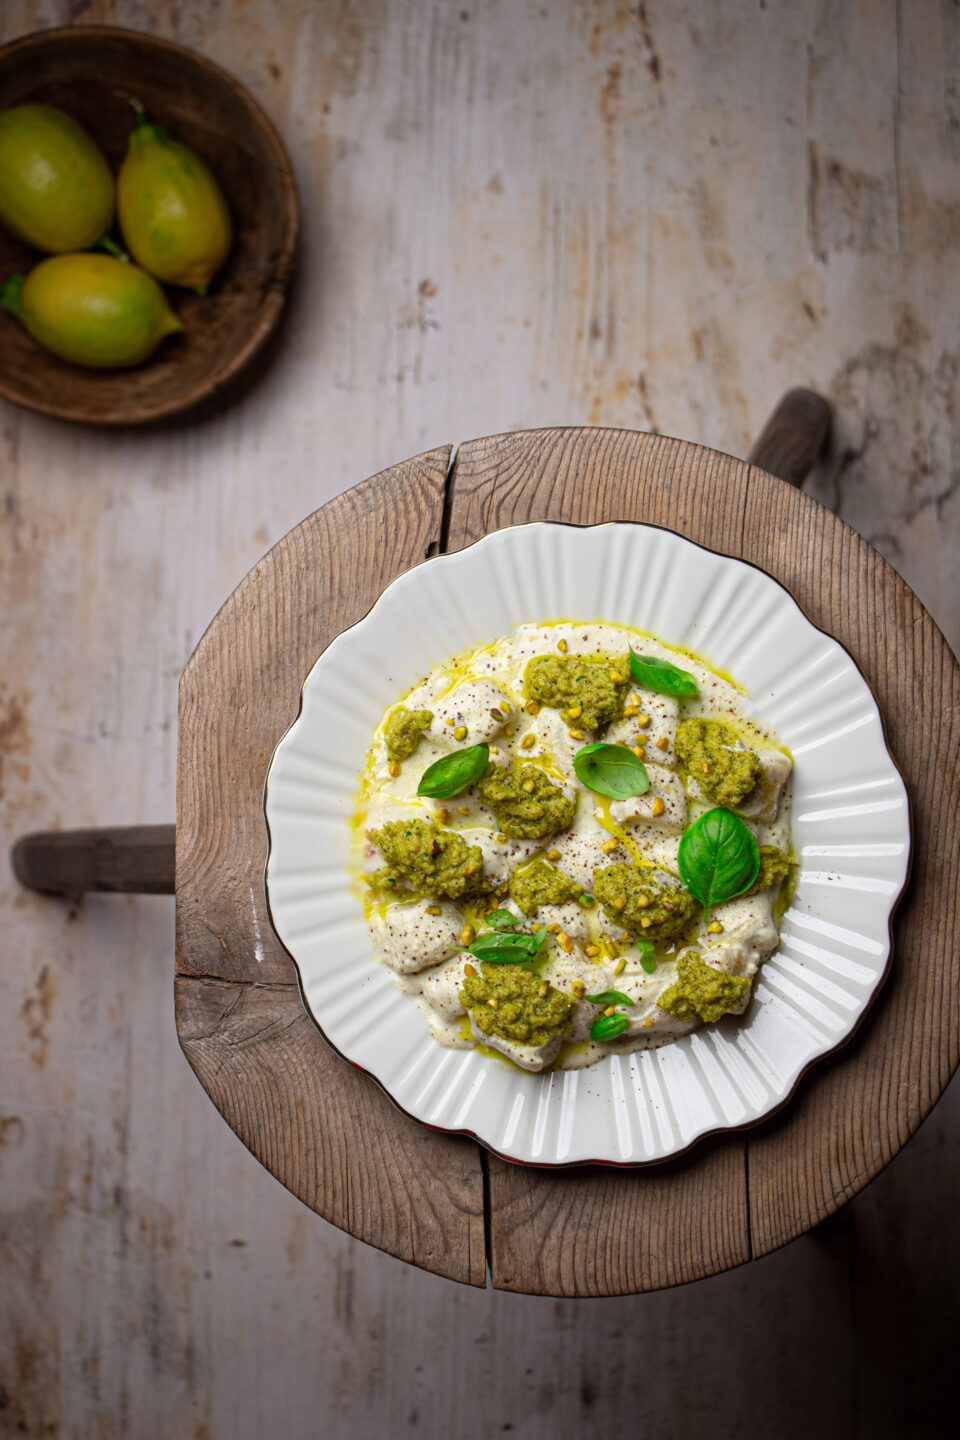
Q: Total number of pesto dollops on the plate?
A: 10